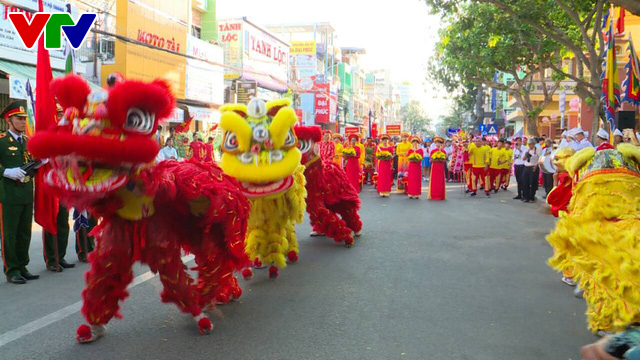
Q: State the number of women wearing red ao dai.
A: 4